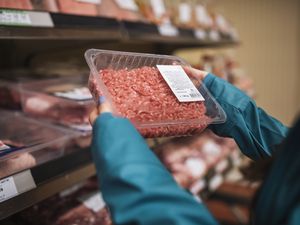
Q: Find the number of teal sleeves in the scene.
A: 2